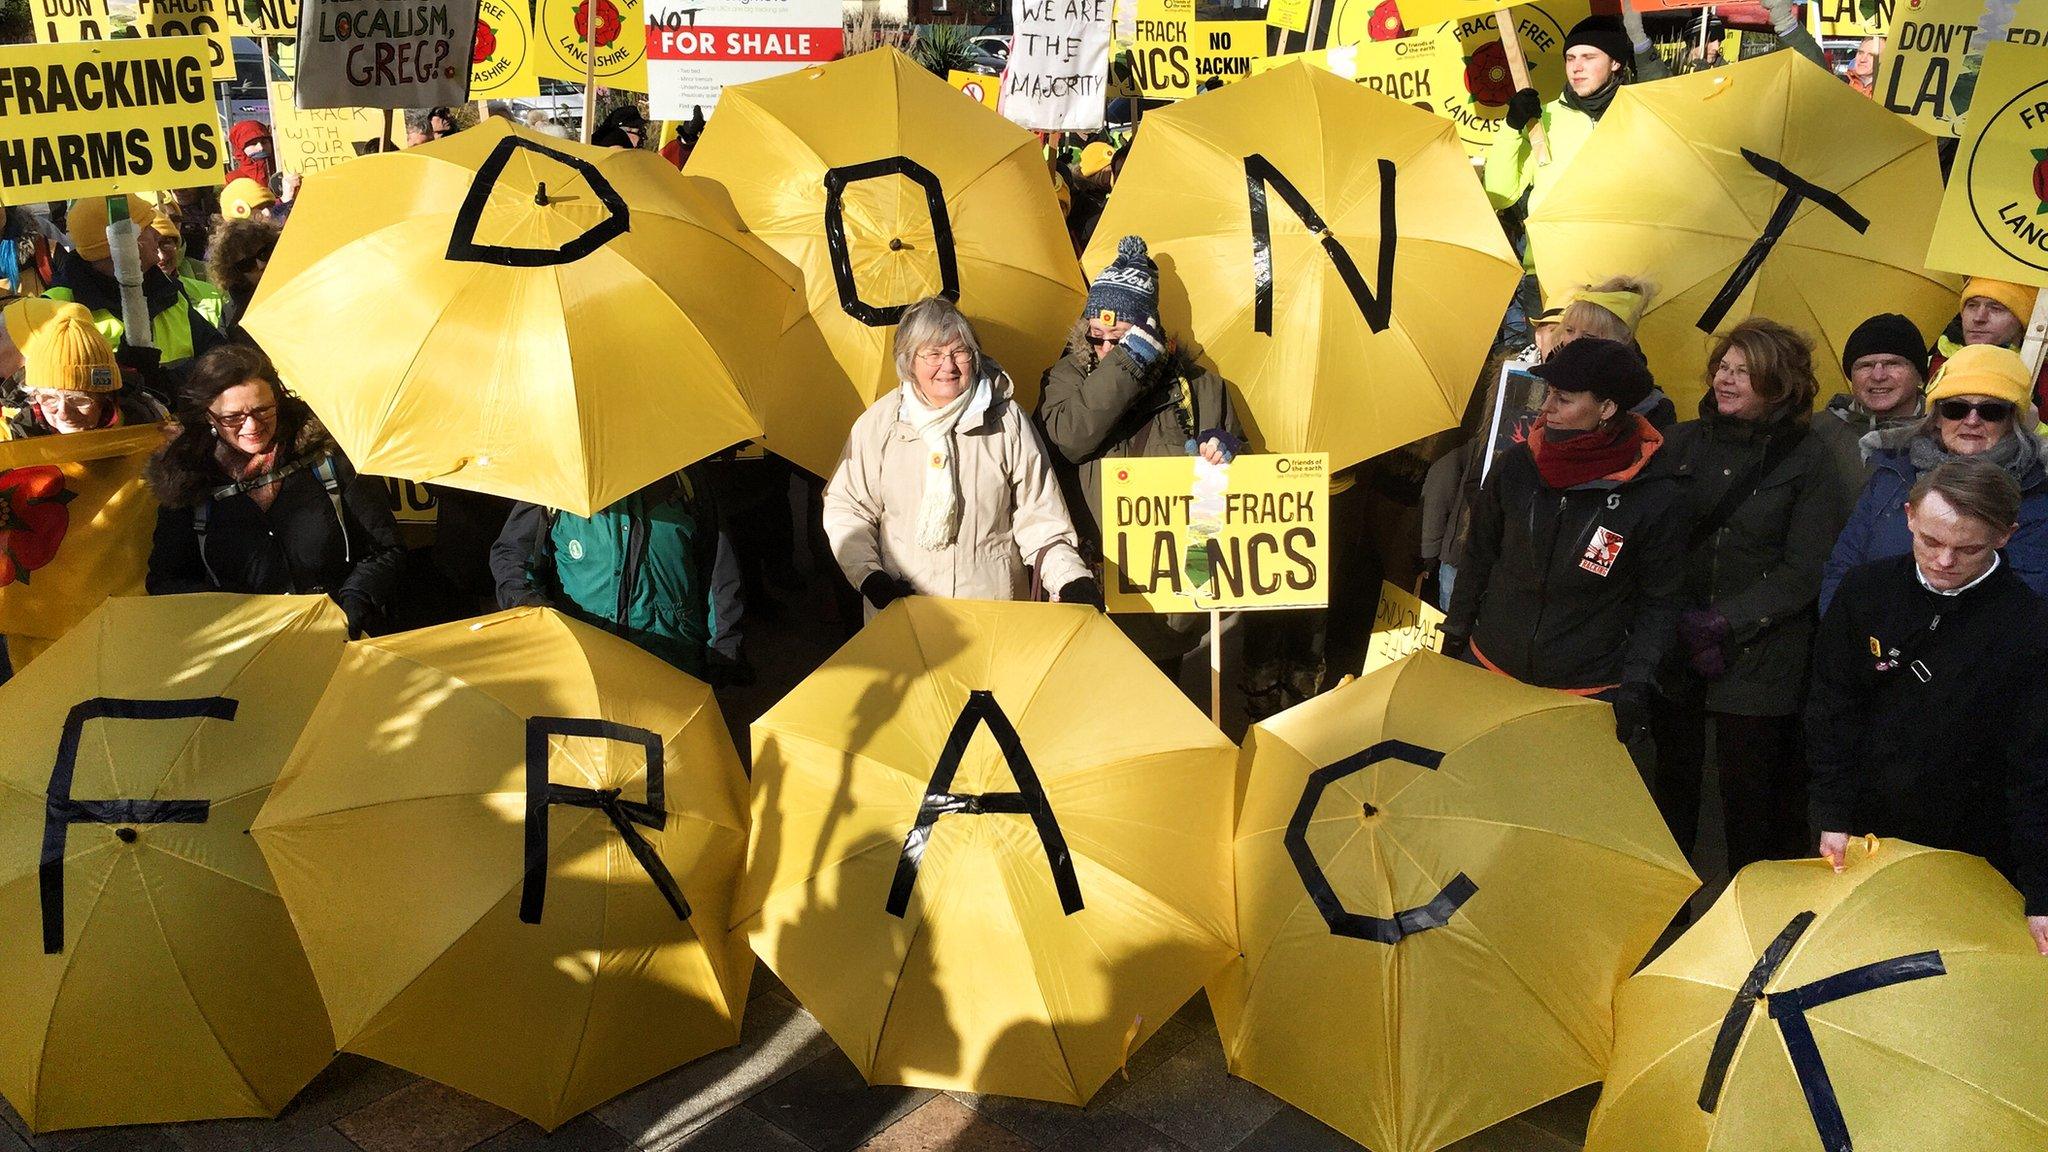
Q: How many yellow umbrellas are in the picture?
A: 9